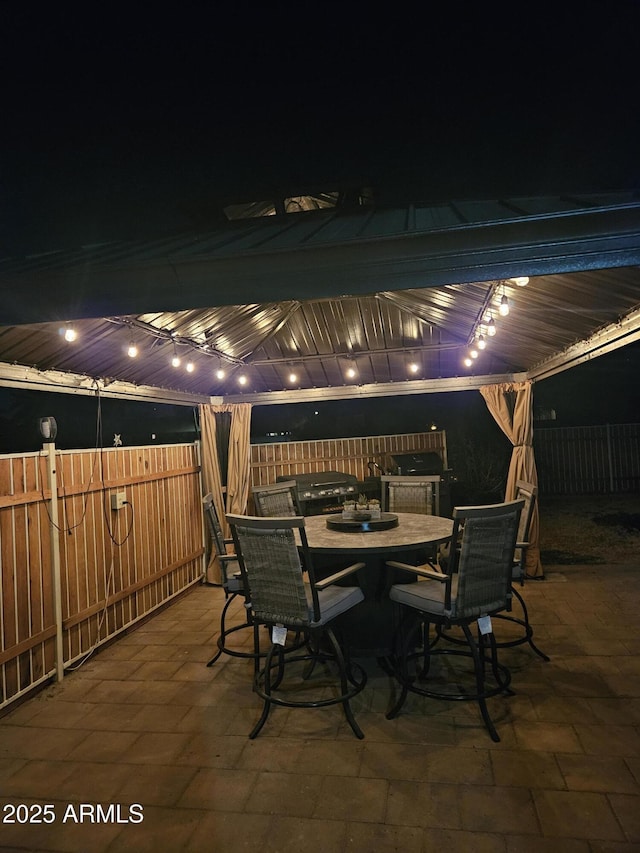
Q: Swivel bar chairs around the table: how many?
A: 6